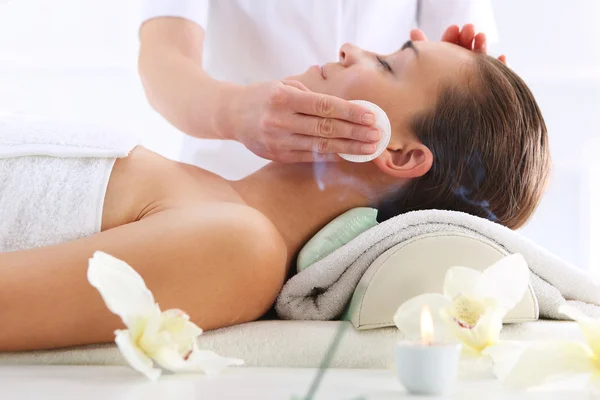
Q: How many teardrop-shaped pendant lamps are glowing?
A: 0